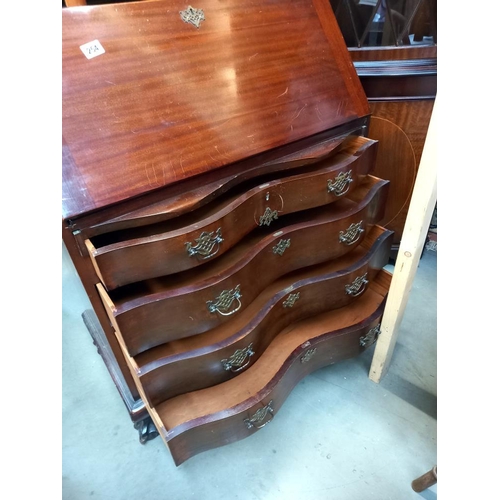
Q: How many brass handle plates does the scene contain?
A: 8